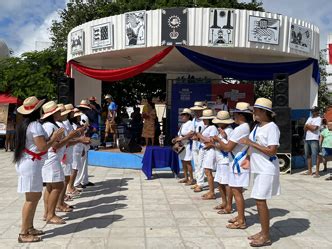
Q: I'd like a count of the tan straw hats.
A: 12